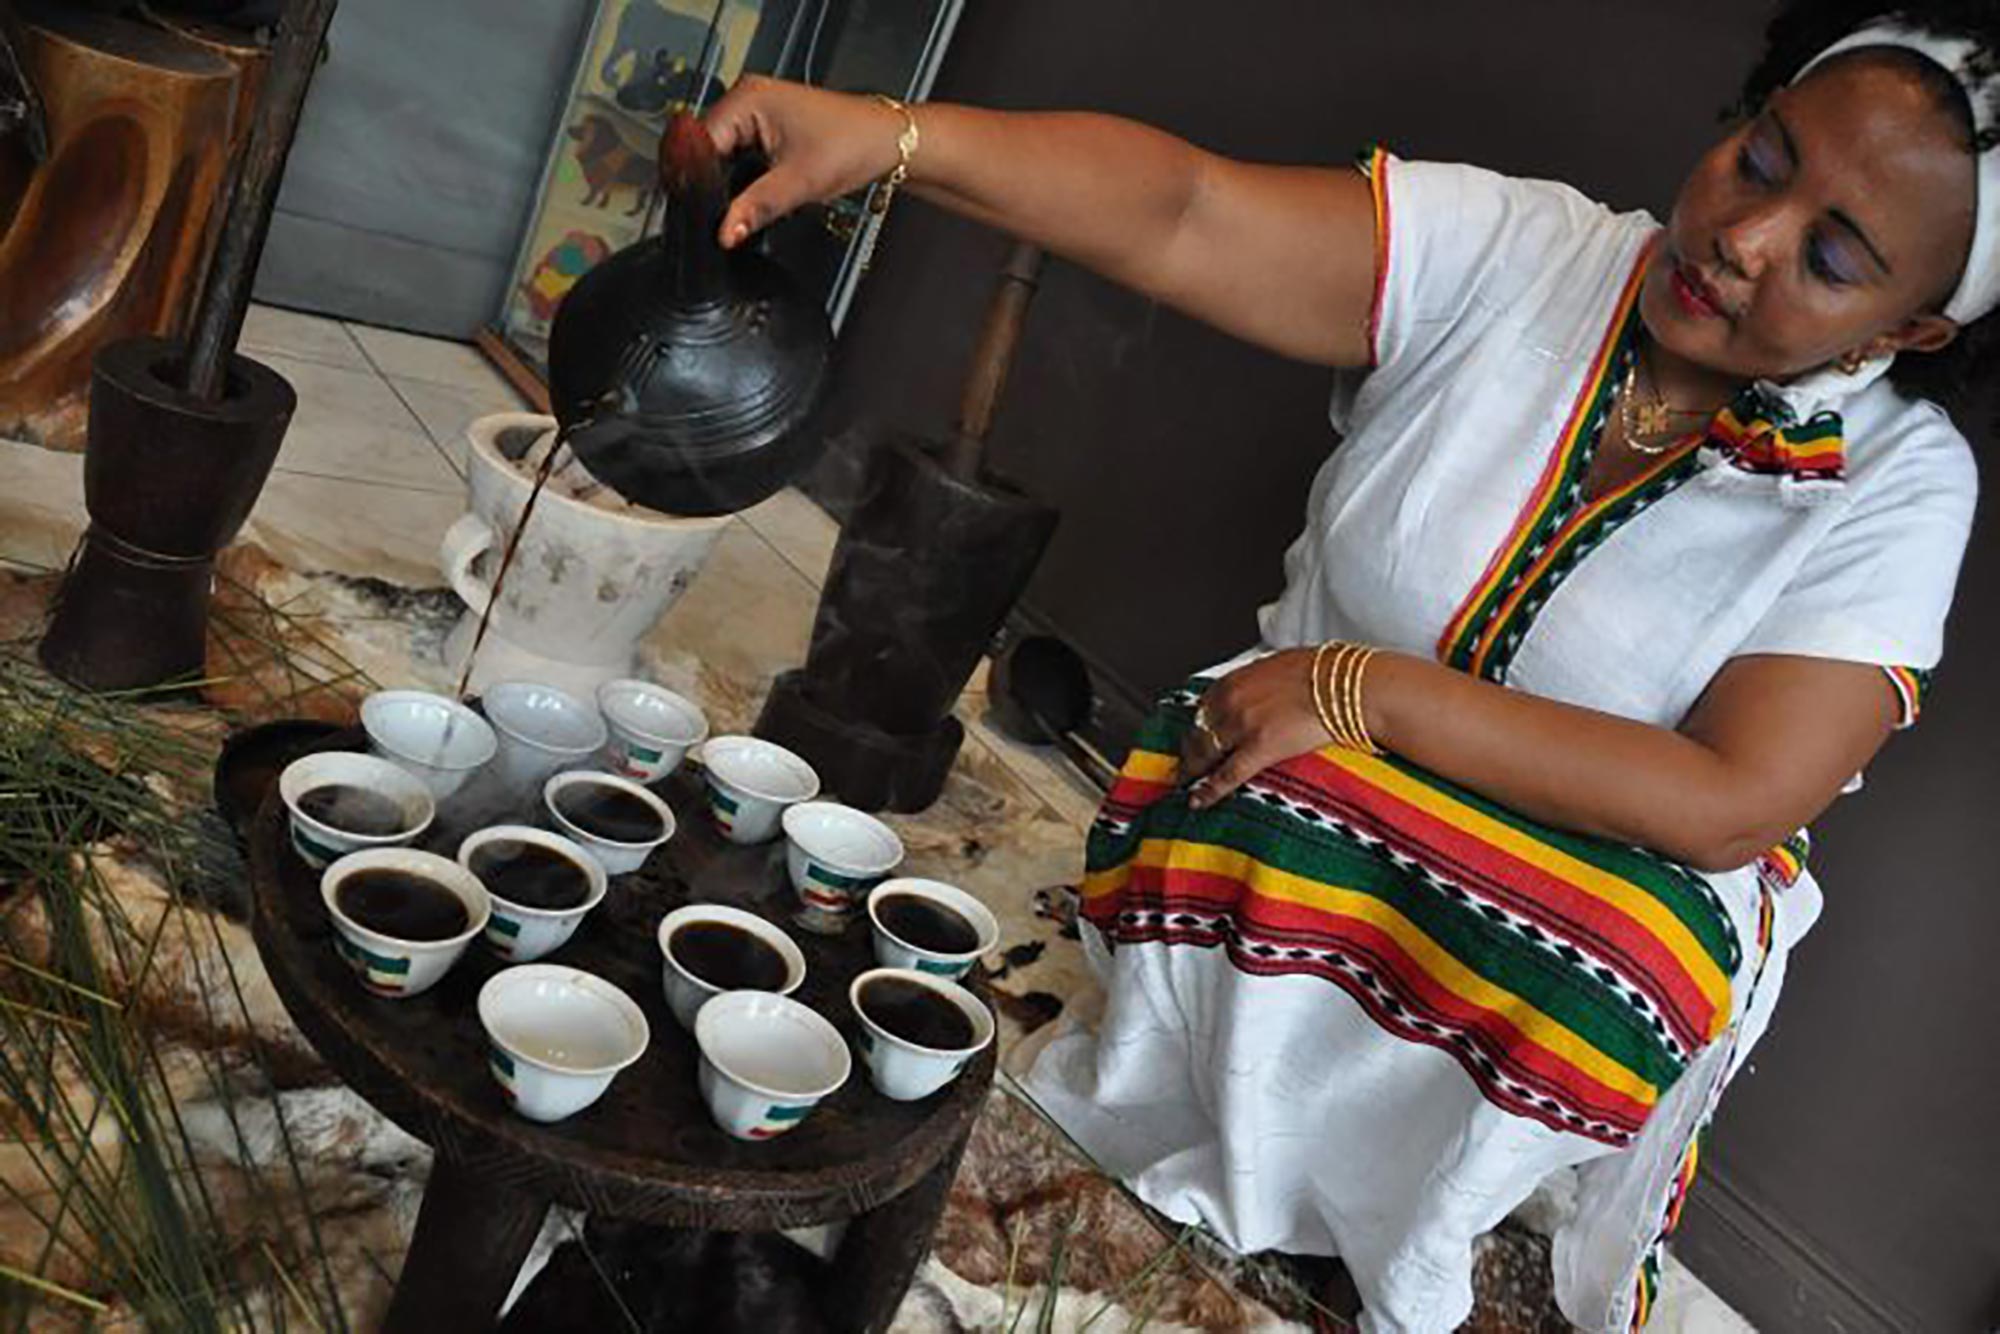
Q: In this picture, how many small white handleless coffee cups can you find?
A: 14